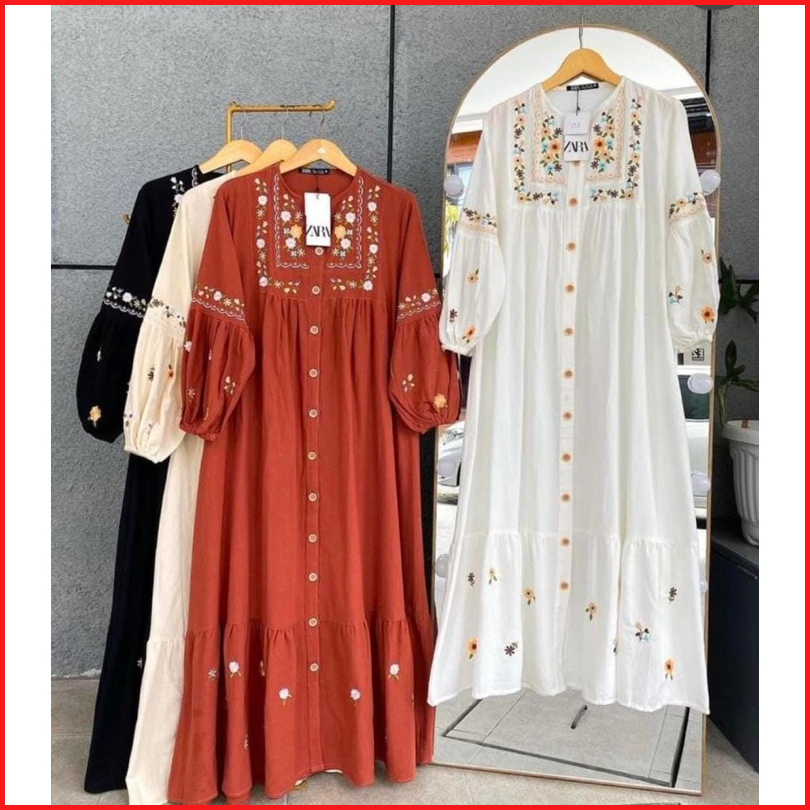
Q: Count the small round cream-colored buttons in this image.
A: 11